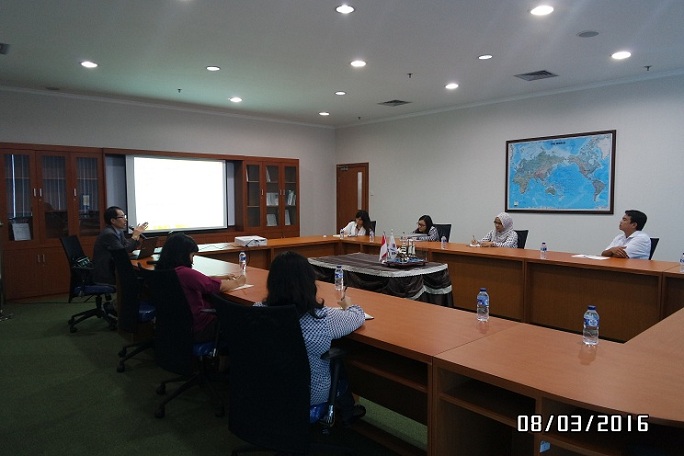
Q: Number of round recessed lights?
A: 11